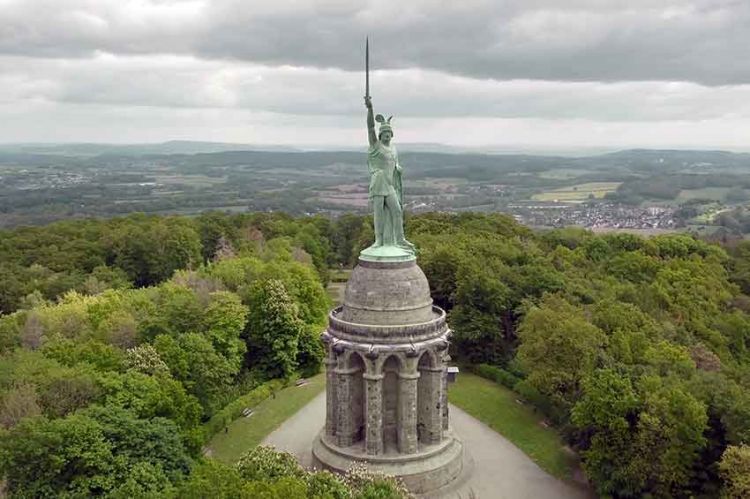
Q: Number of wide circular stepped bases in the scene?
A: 1